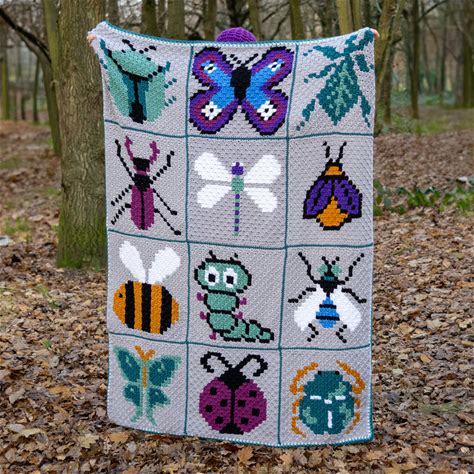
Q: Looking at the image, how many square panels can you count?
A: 12